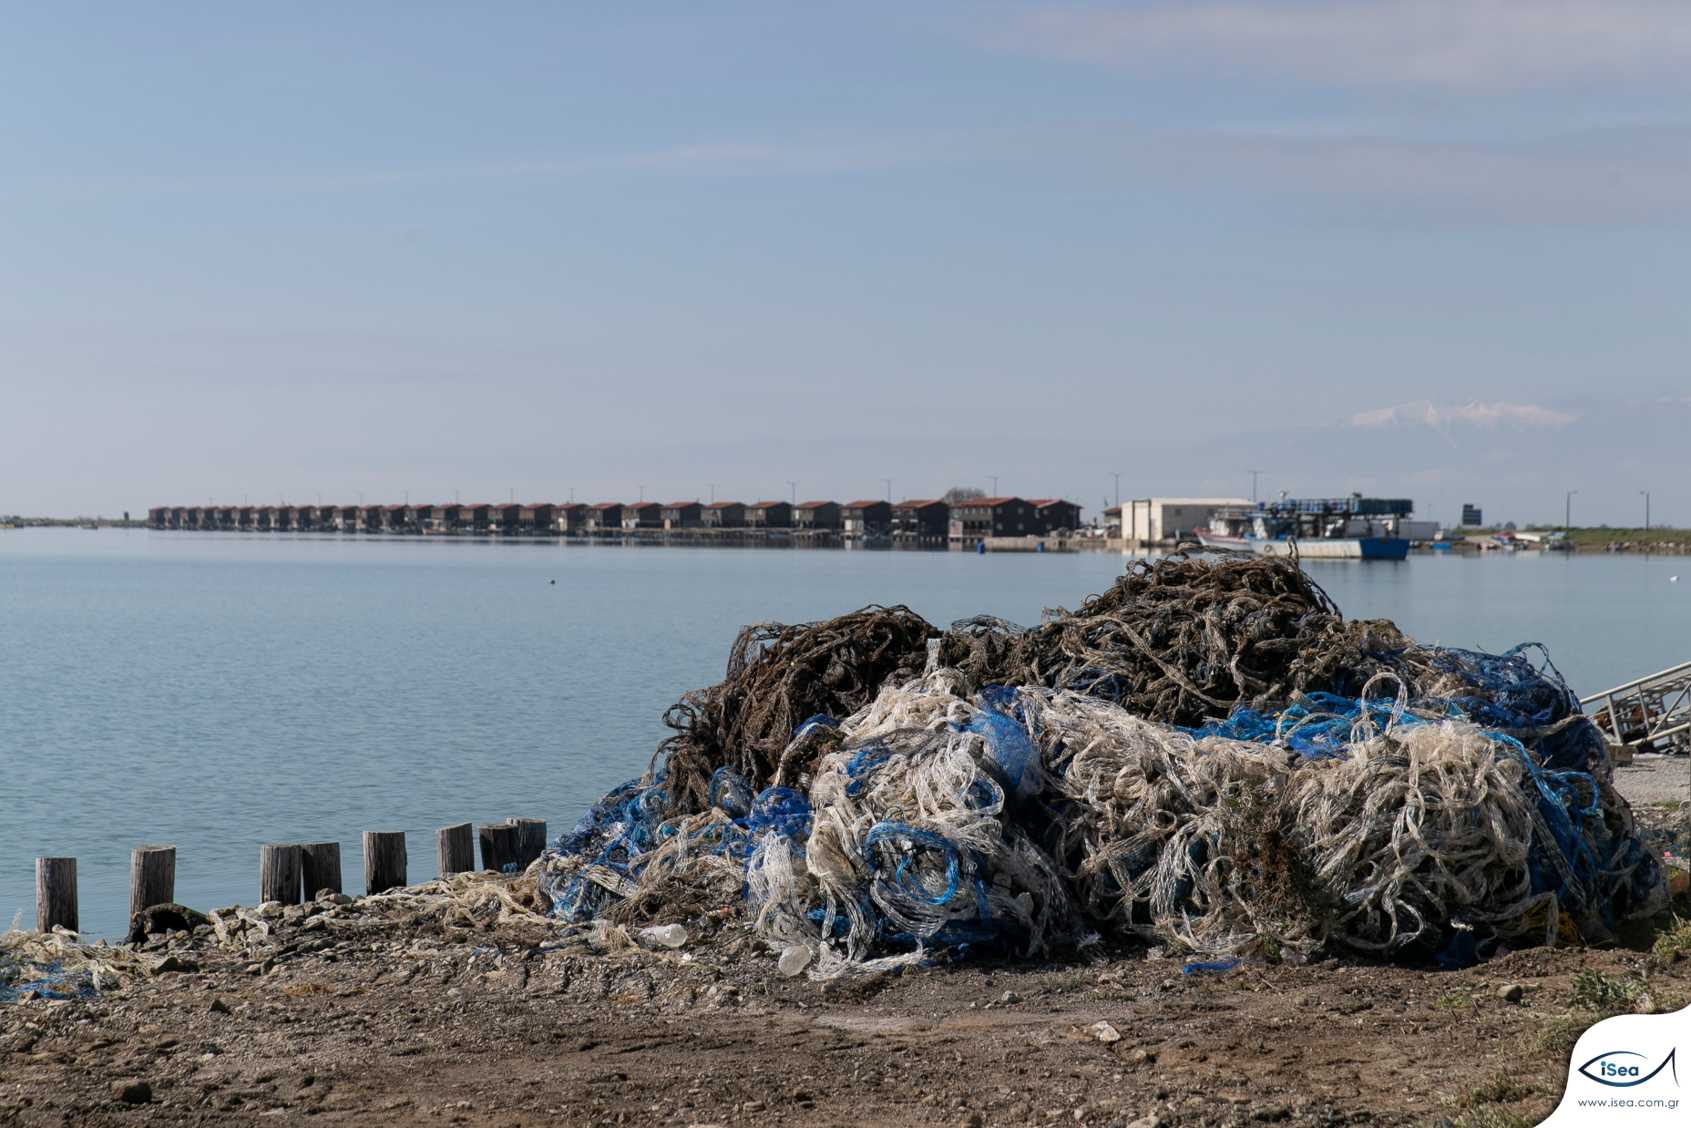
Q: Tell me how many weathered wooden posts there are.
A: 8